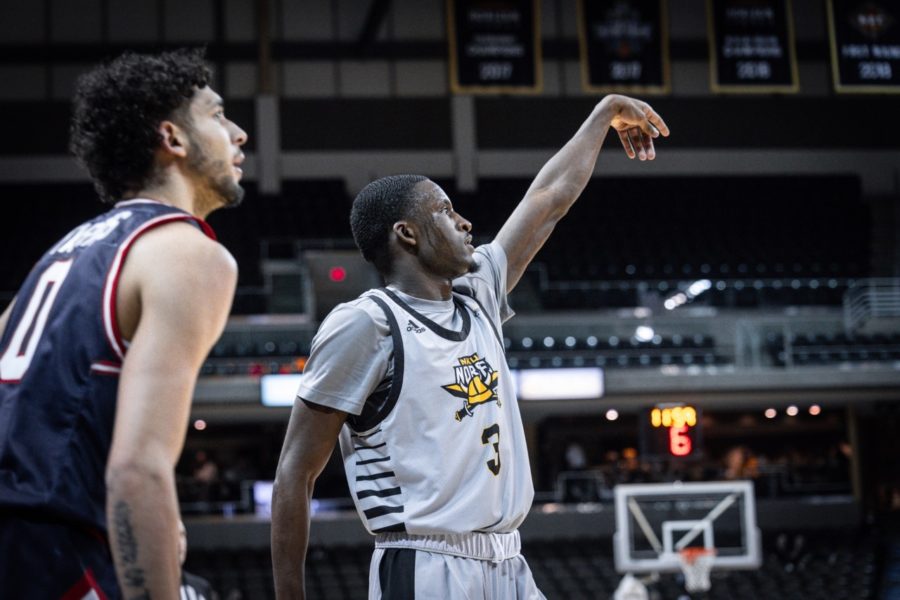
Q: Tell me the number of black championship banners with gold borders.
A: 4